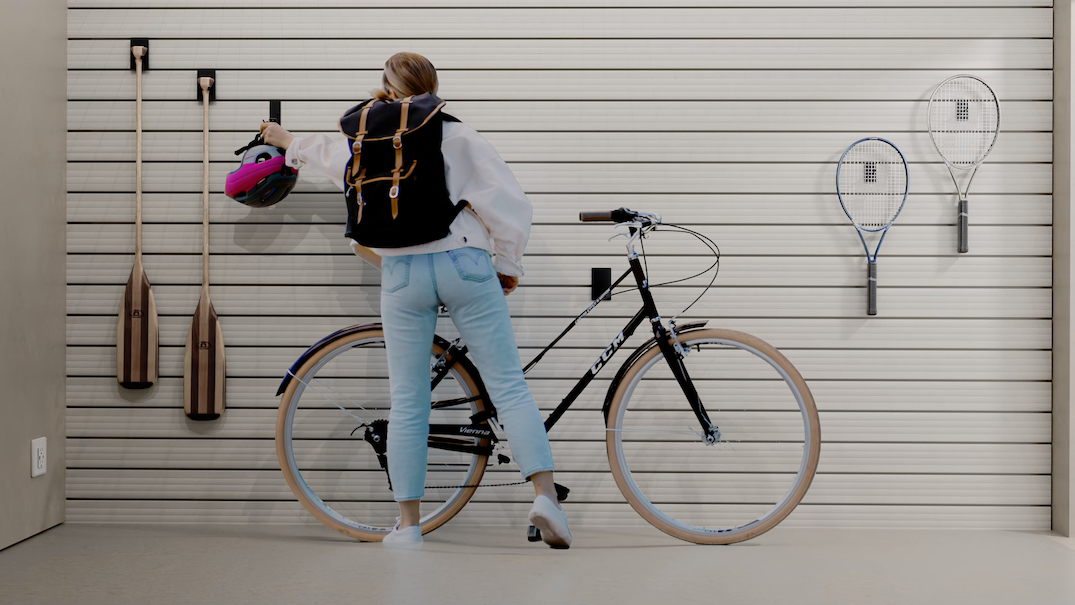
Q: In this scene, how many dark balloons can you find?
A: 0